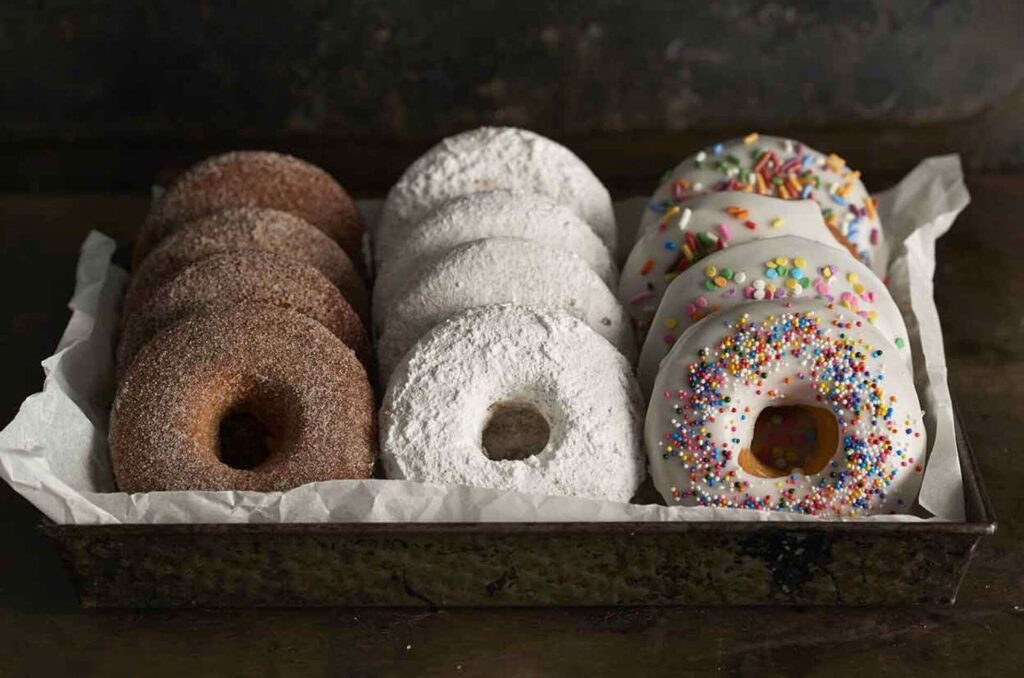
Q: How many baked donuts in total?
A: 12